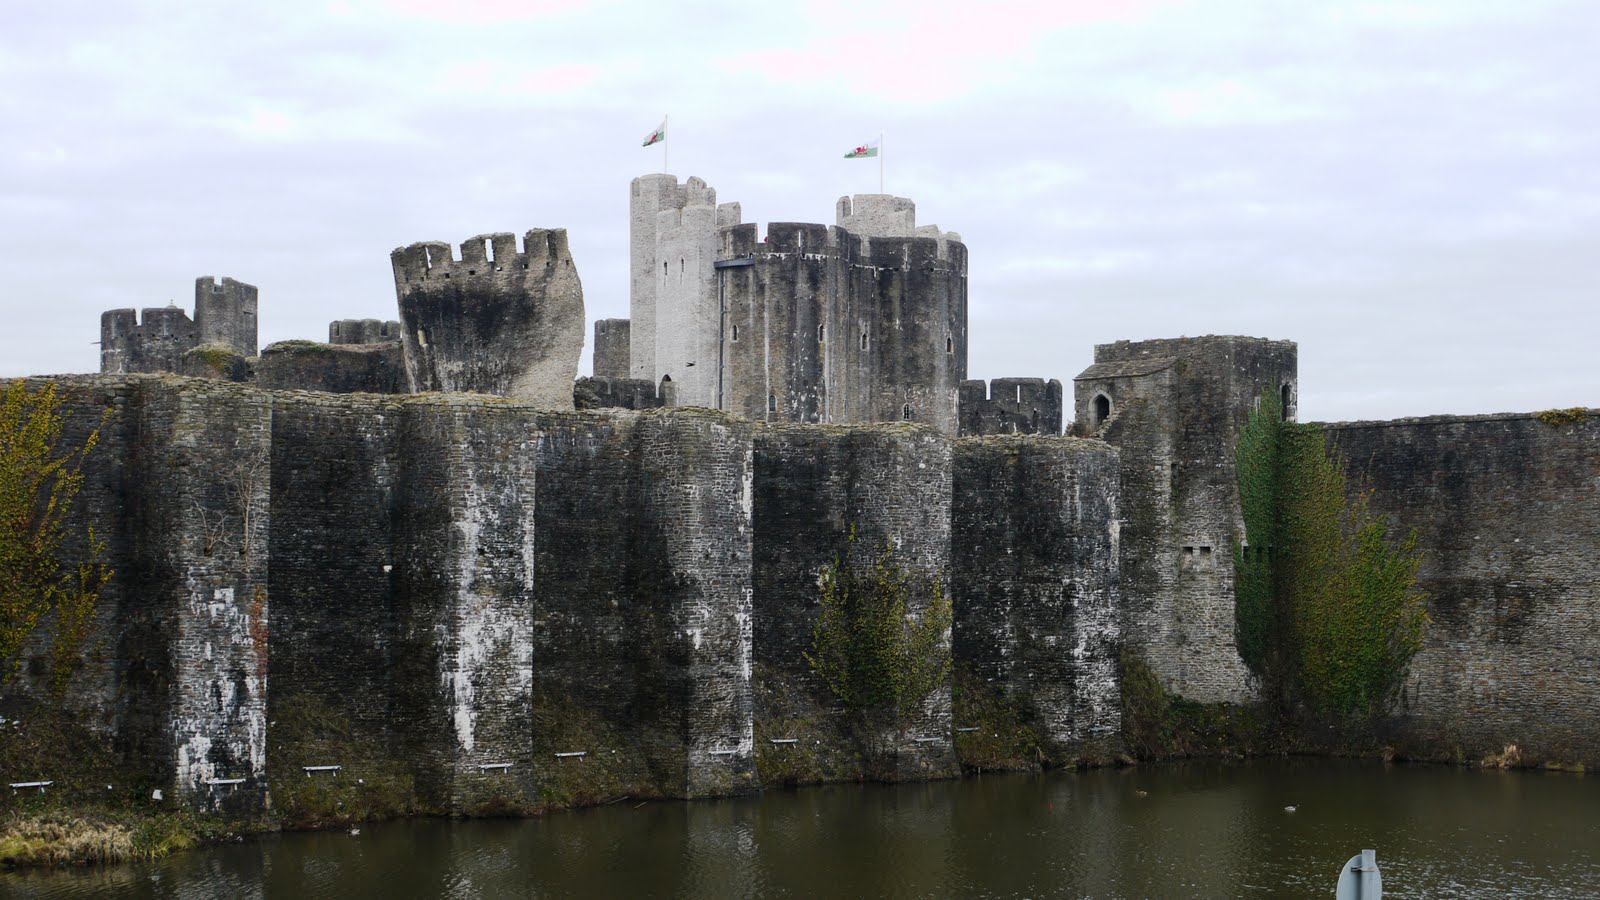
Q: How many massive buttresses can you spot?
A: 5